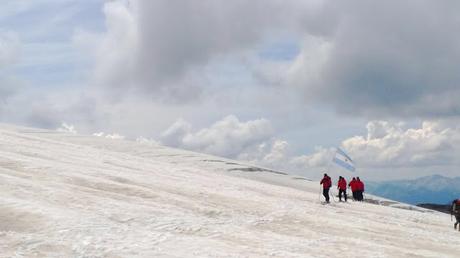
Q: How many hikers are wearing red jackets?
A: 4